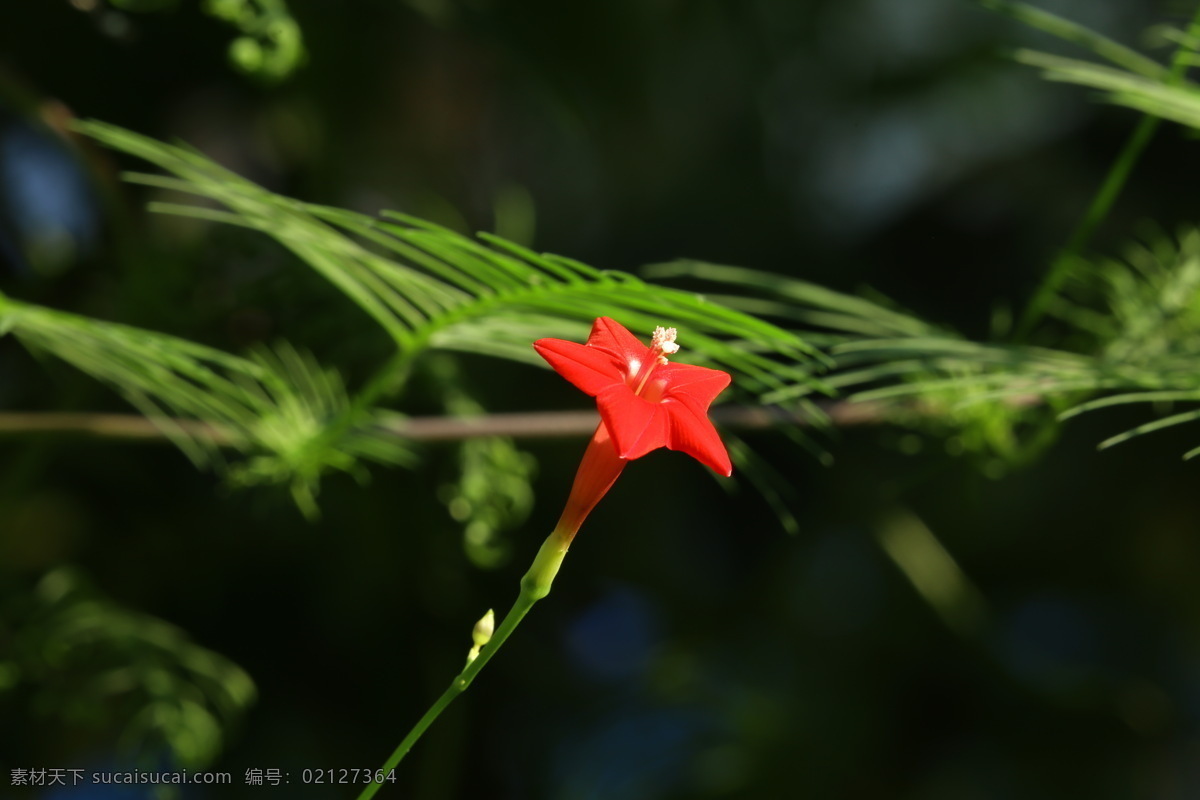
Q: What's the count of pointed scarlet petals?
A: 5